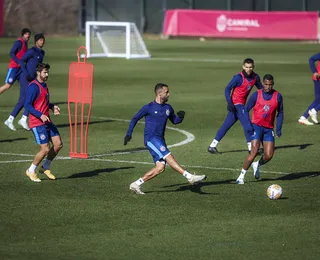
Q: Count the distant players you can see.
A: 3